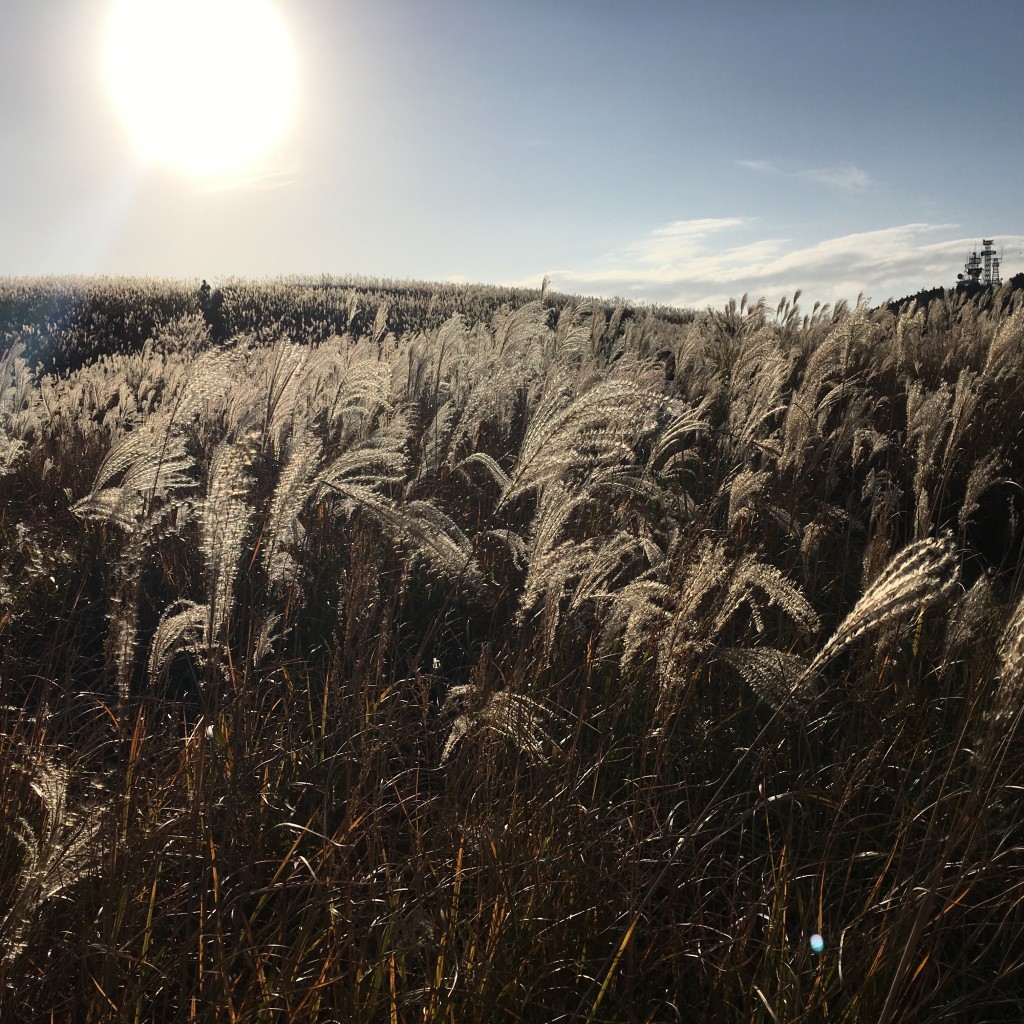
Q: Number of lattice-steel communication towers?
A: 3